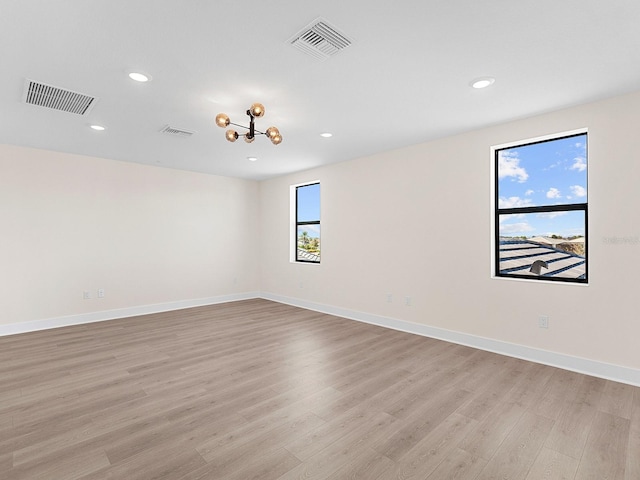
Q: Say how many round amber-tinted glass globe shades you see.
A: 6